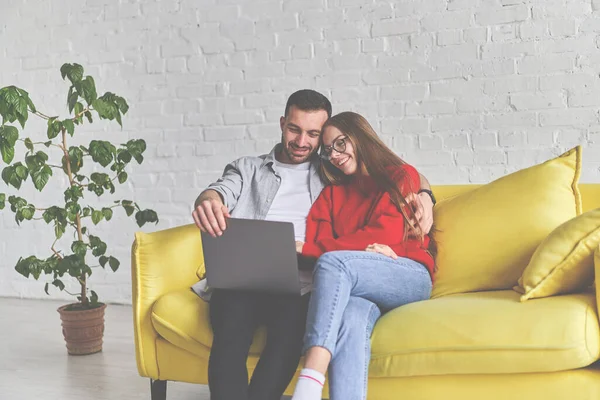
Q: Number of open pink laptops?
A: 0